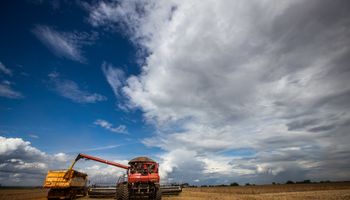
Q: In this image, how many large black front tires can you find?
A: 2